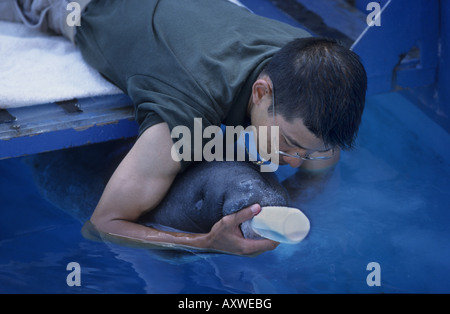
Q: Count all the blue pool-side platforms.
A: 1